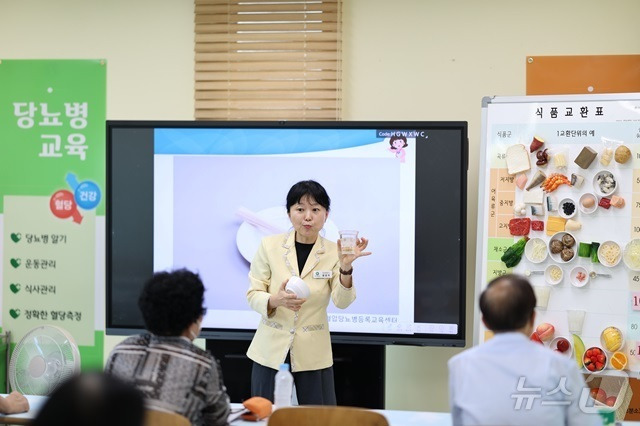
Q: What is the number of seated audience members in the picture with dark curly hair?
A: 1